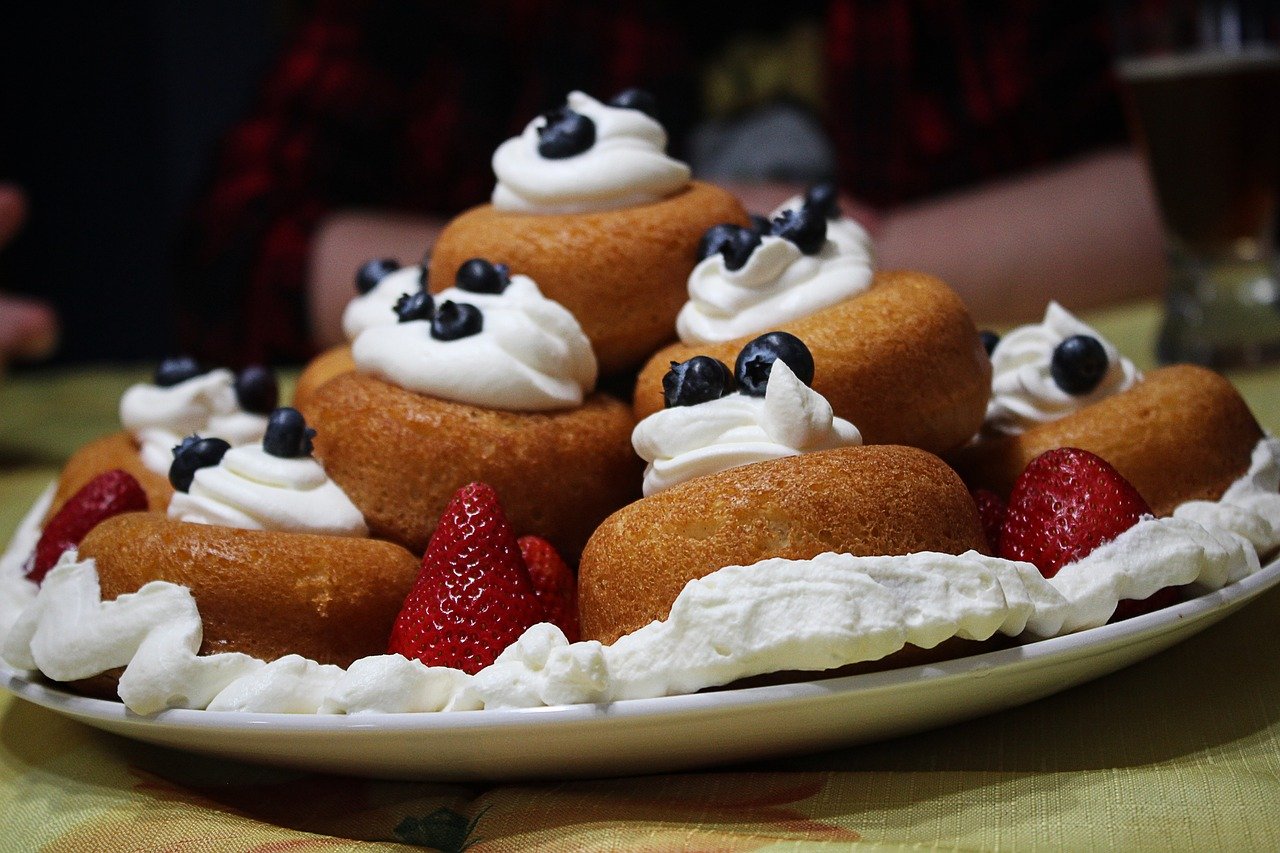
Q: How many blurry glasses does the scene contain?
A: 1